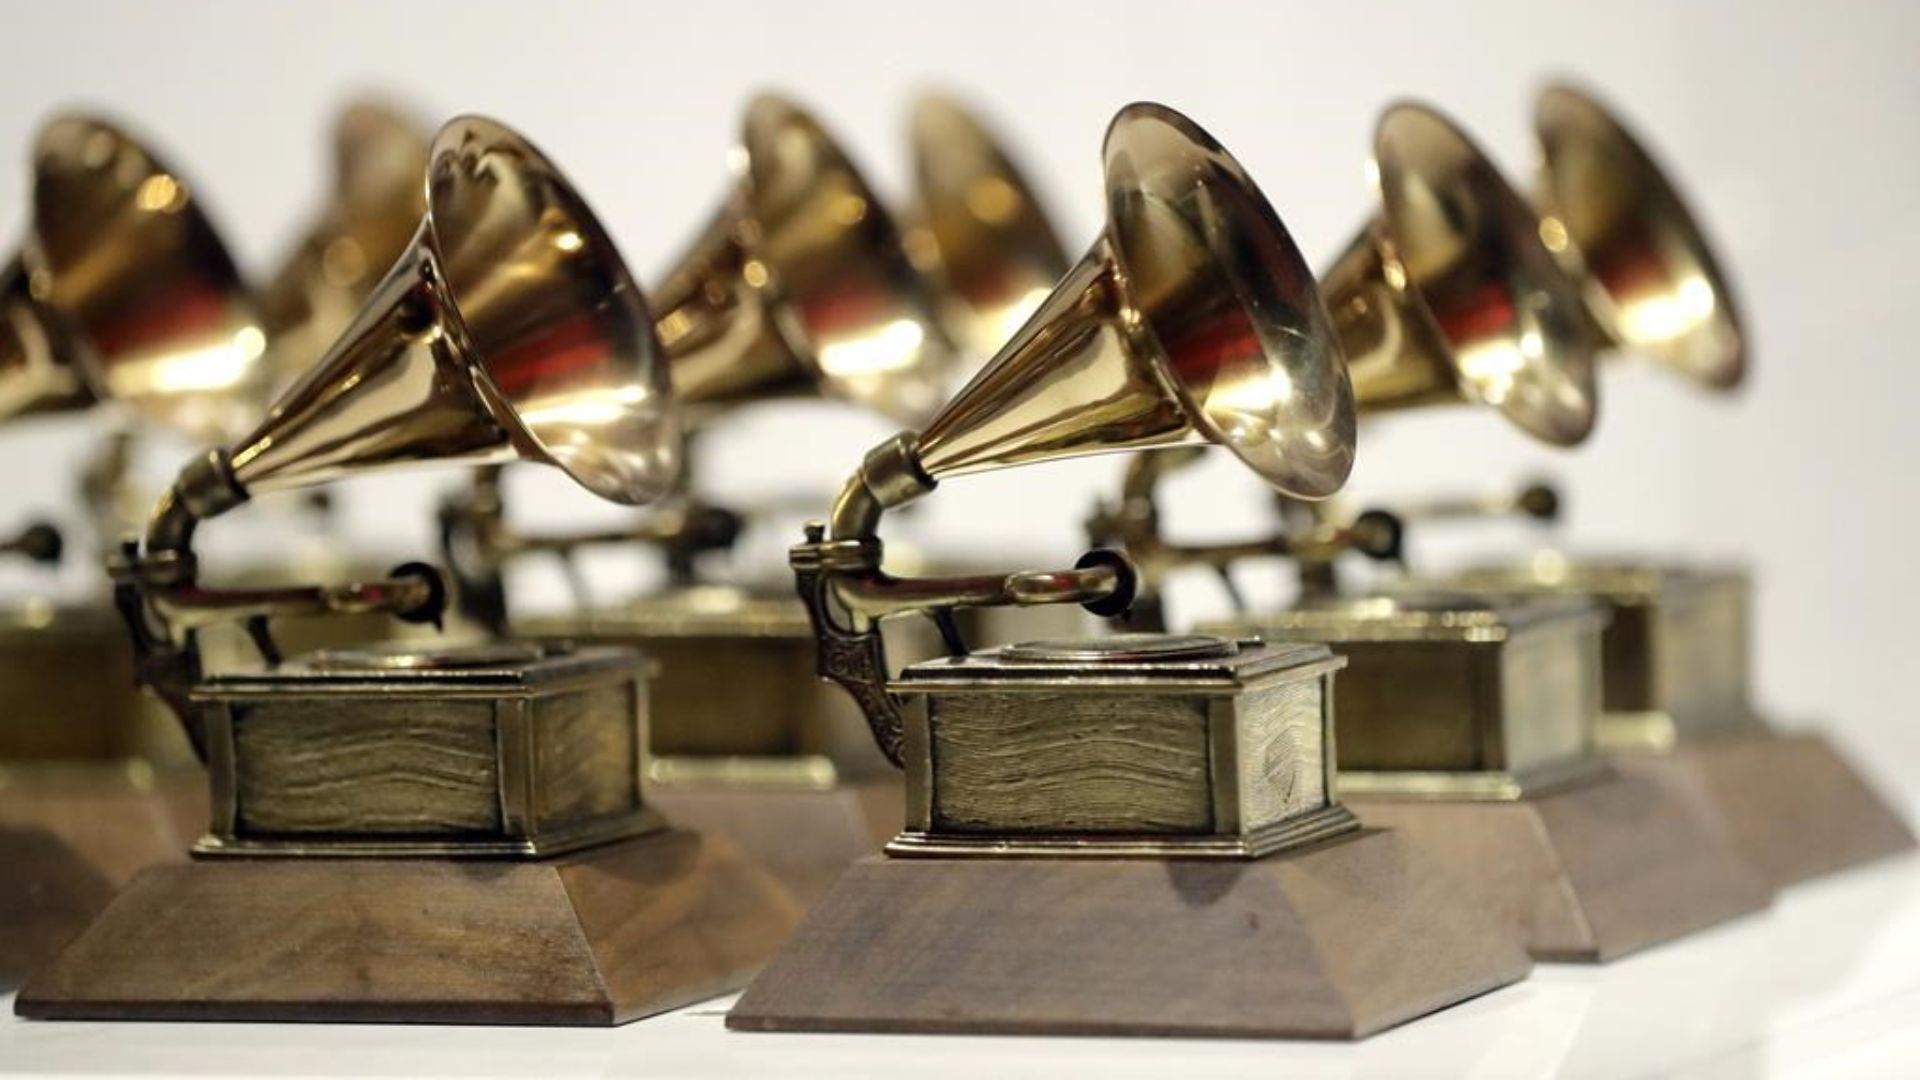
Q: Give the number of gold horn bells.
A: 8